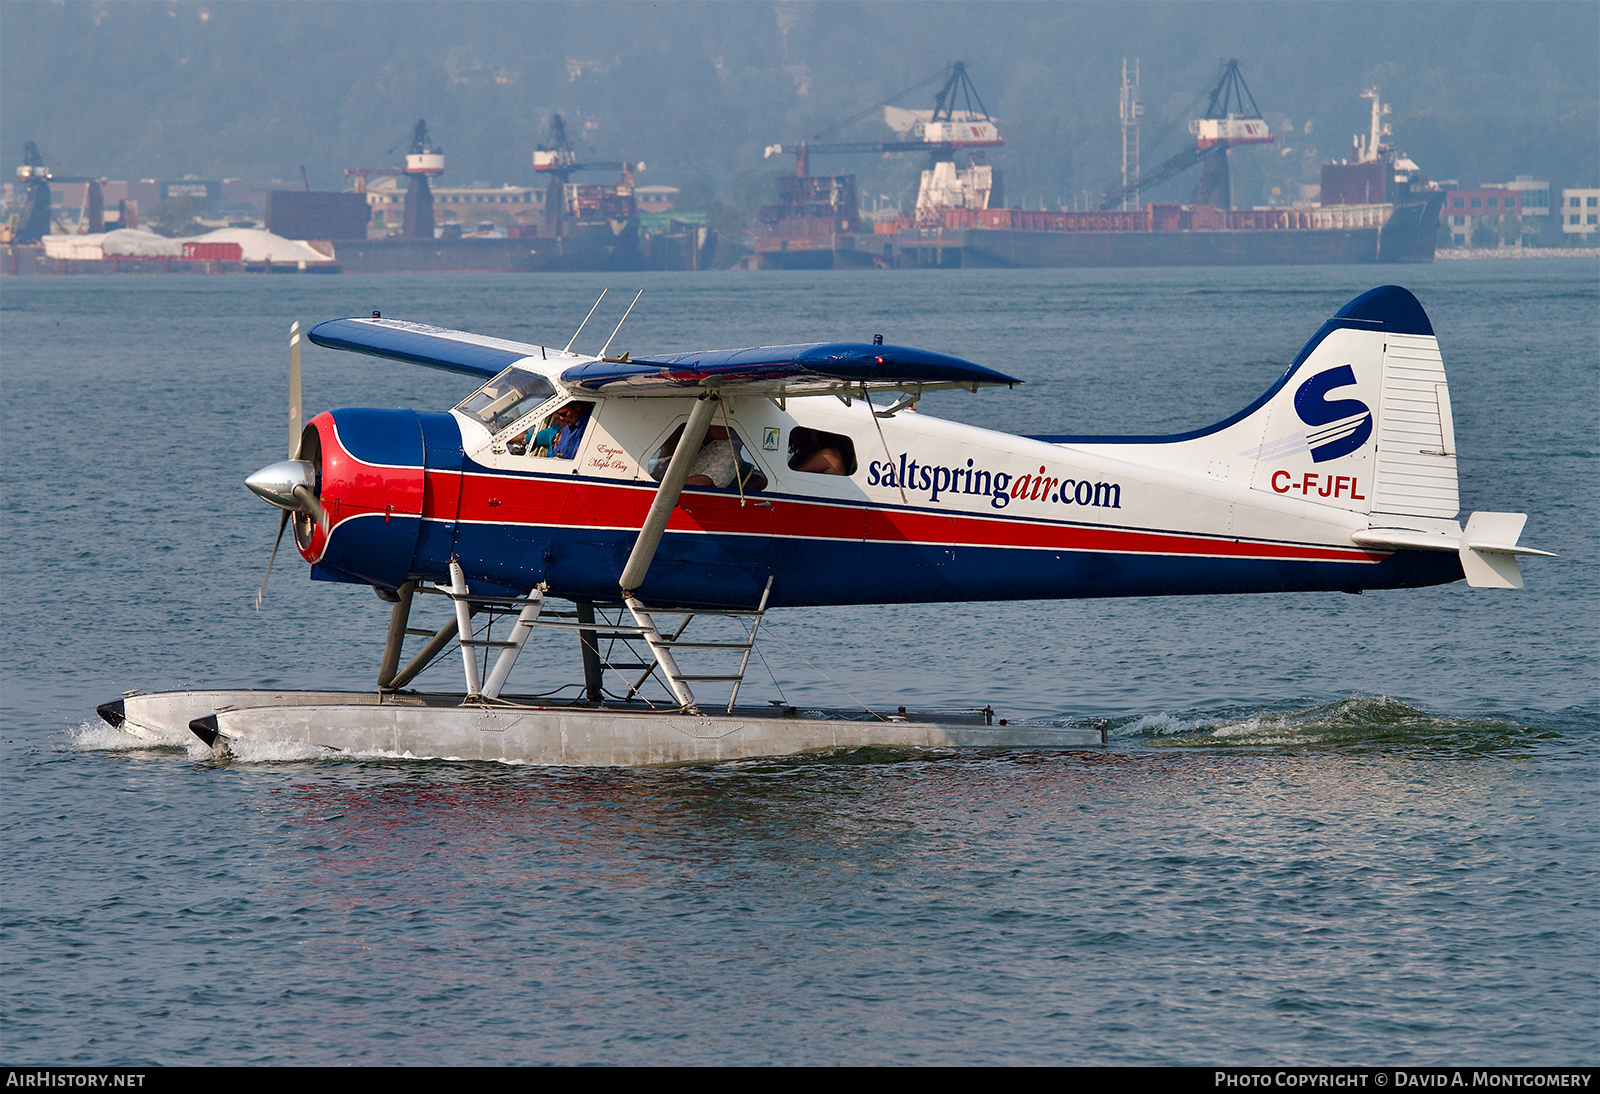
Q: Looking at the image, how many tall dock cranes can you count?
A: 5